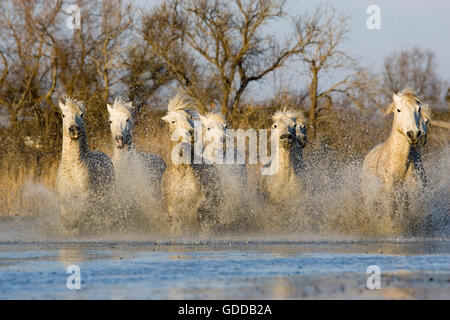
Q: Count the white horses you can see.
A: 8